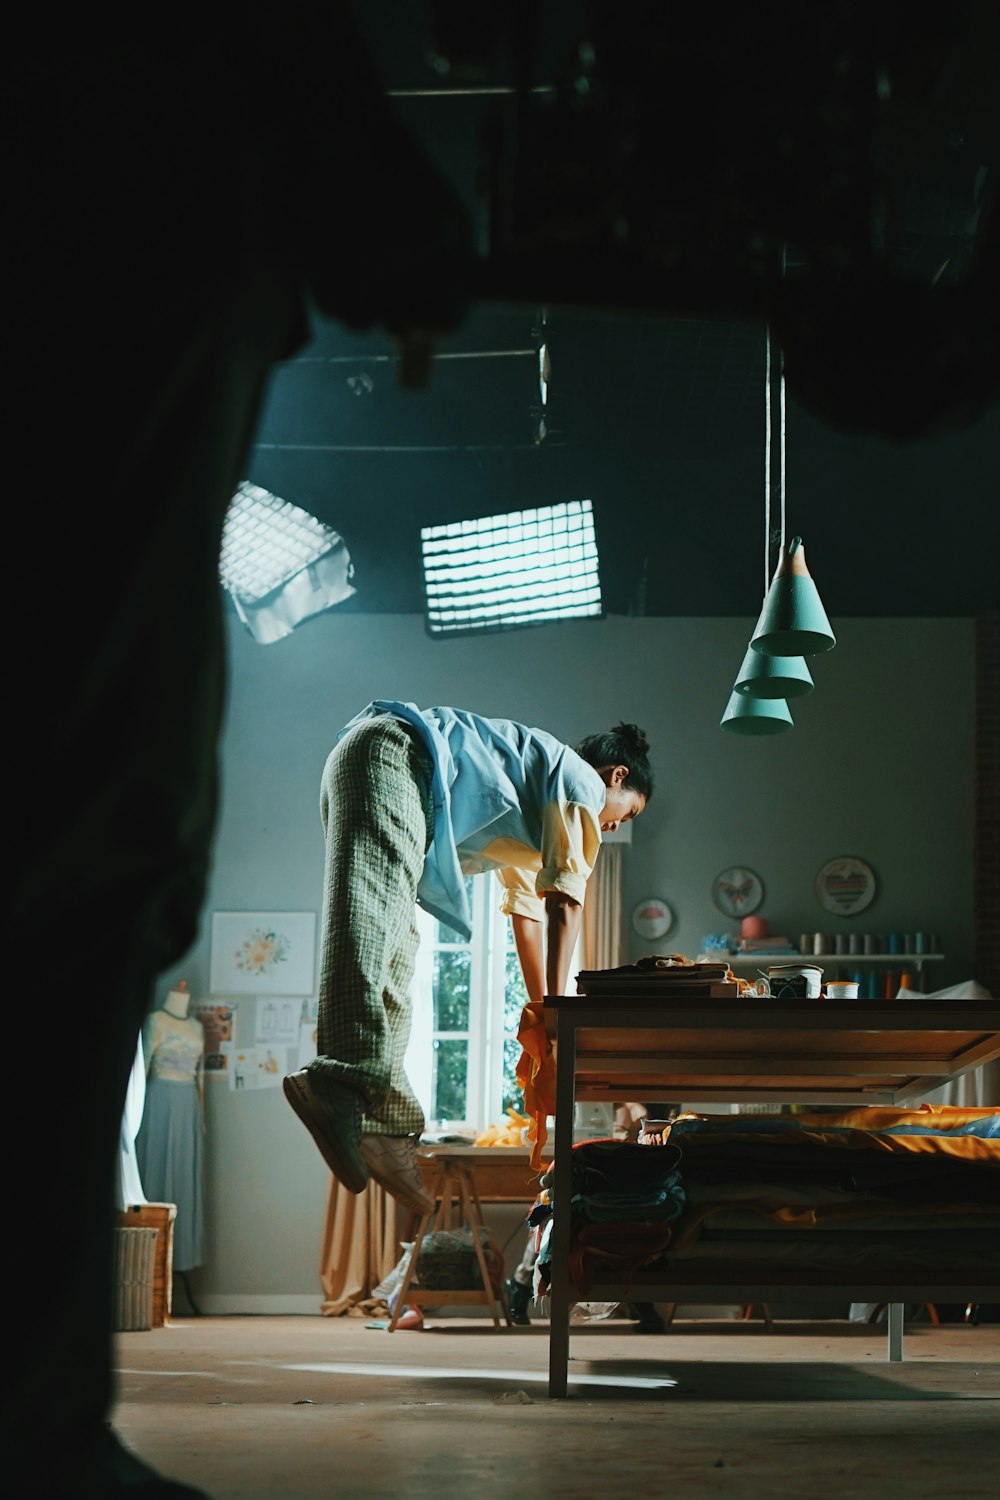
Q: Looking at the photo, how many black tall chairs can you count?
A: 0